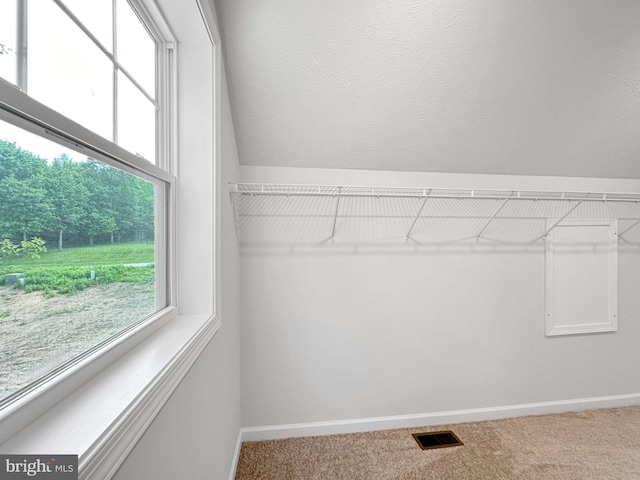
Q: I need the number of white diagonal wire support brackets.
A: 5